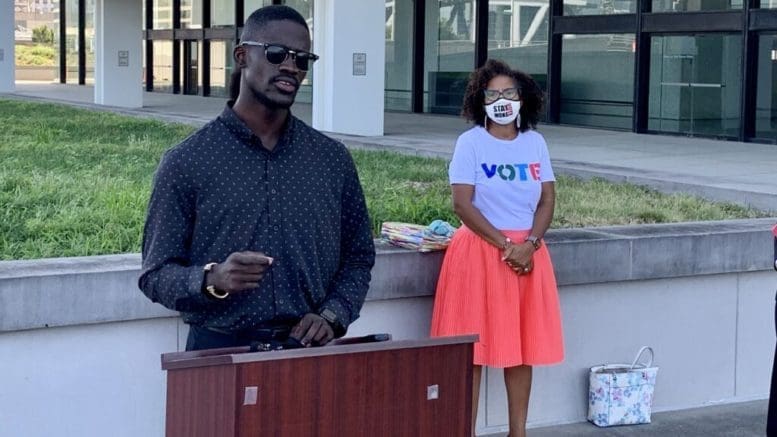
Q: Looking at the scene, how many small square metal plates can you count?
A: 2